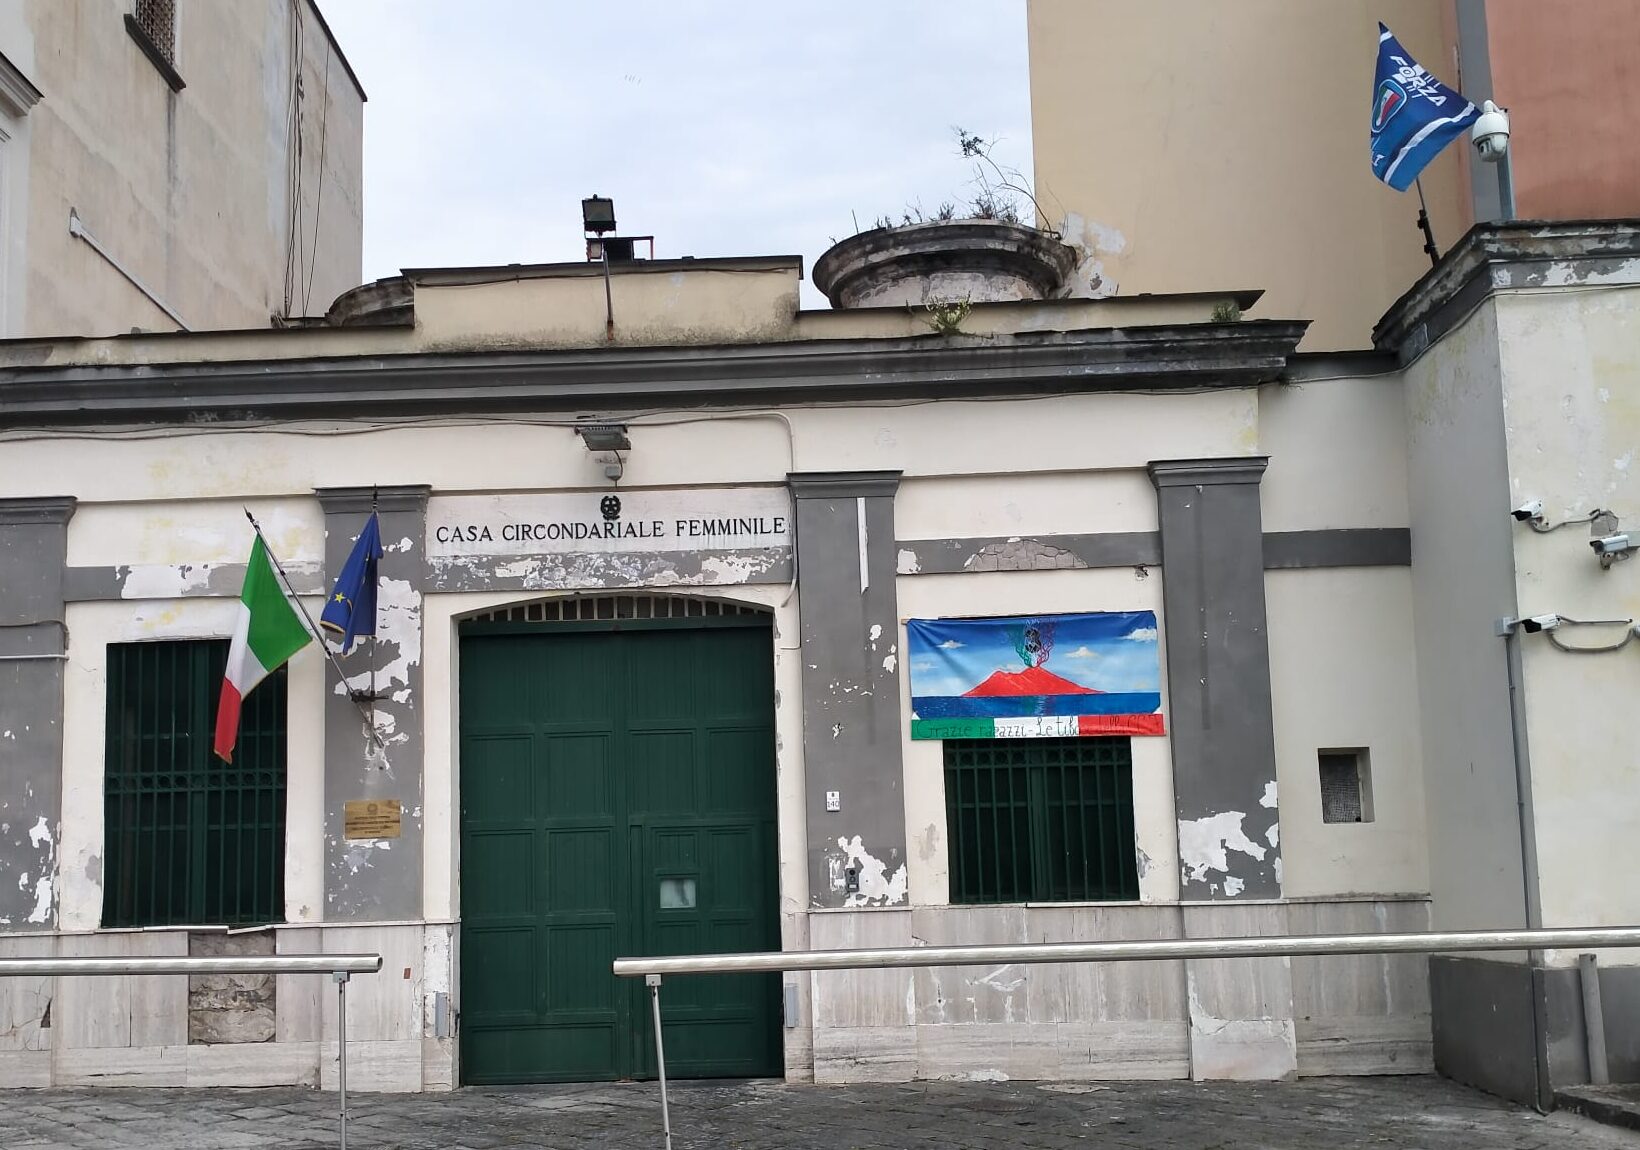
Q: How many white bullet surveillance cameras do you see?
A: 3